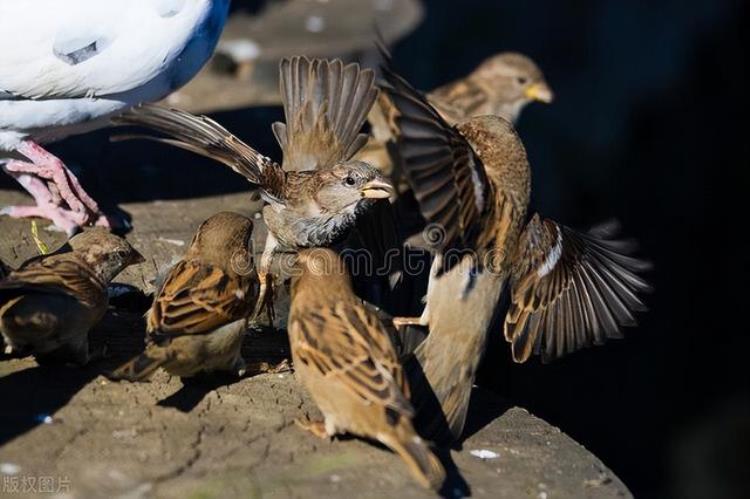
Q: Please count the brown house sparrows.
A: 6